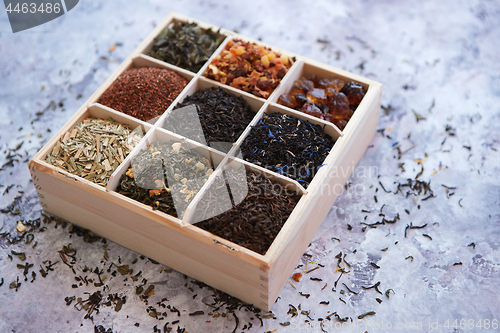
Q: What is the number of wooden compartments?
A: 9